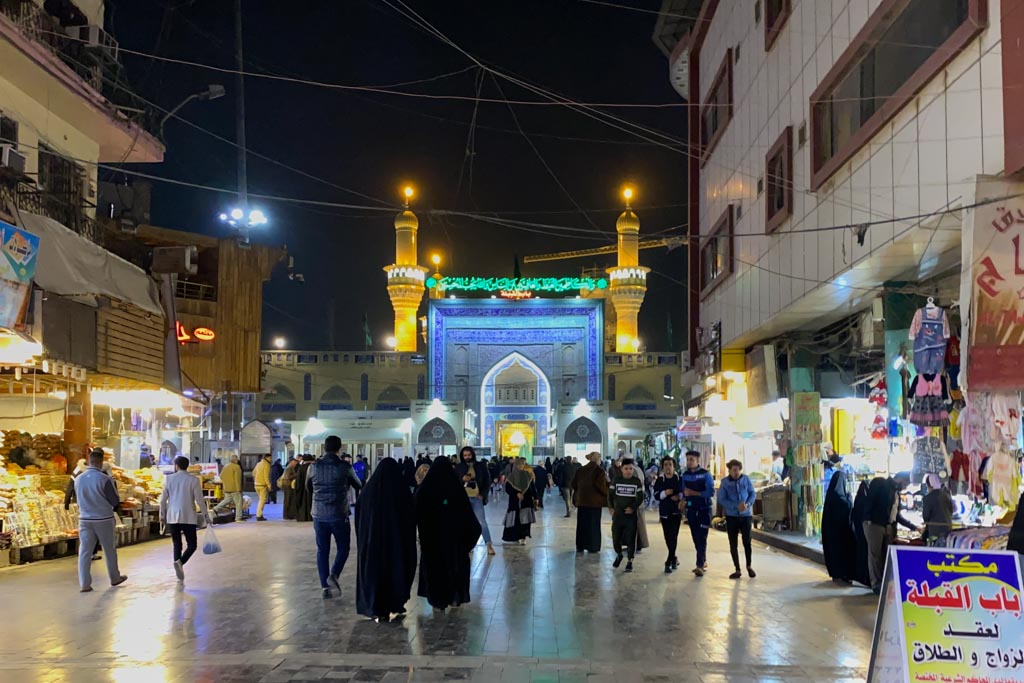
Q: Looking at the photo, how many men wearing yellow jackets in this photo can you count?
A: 2